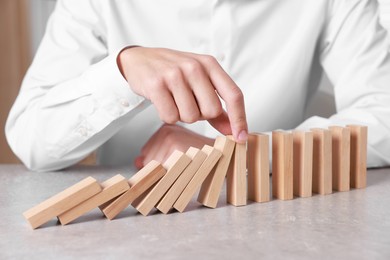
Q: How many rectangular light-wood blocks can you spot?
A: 14